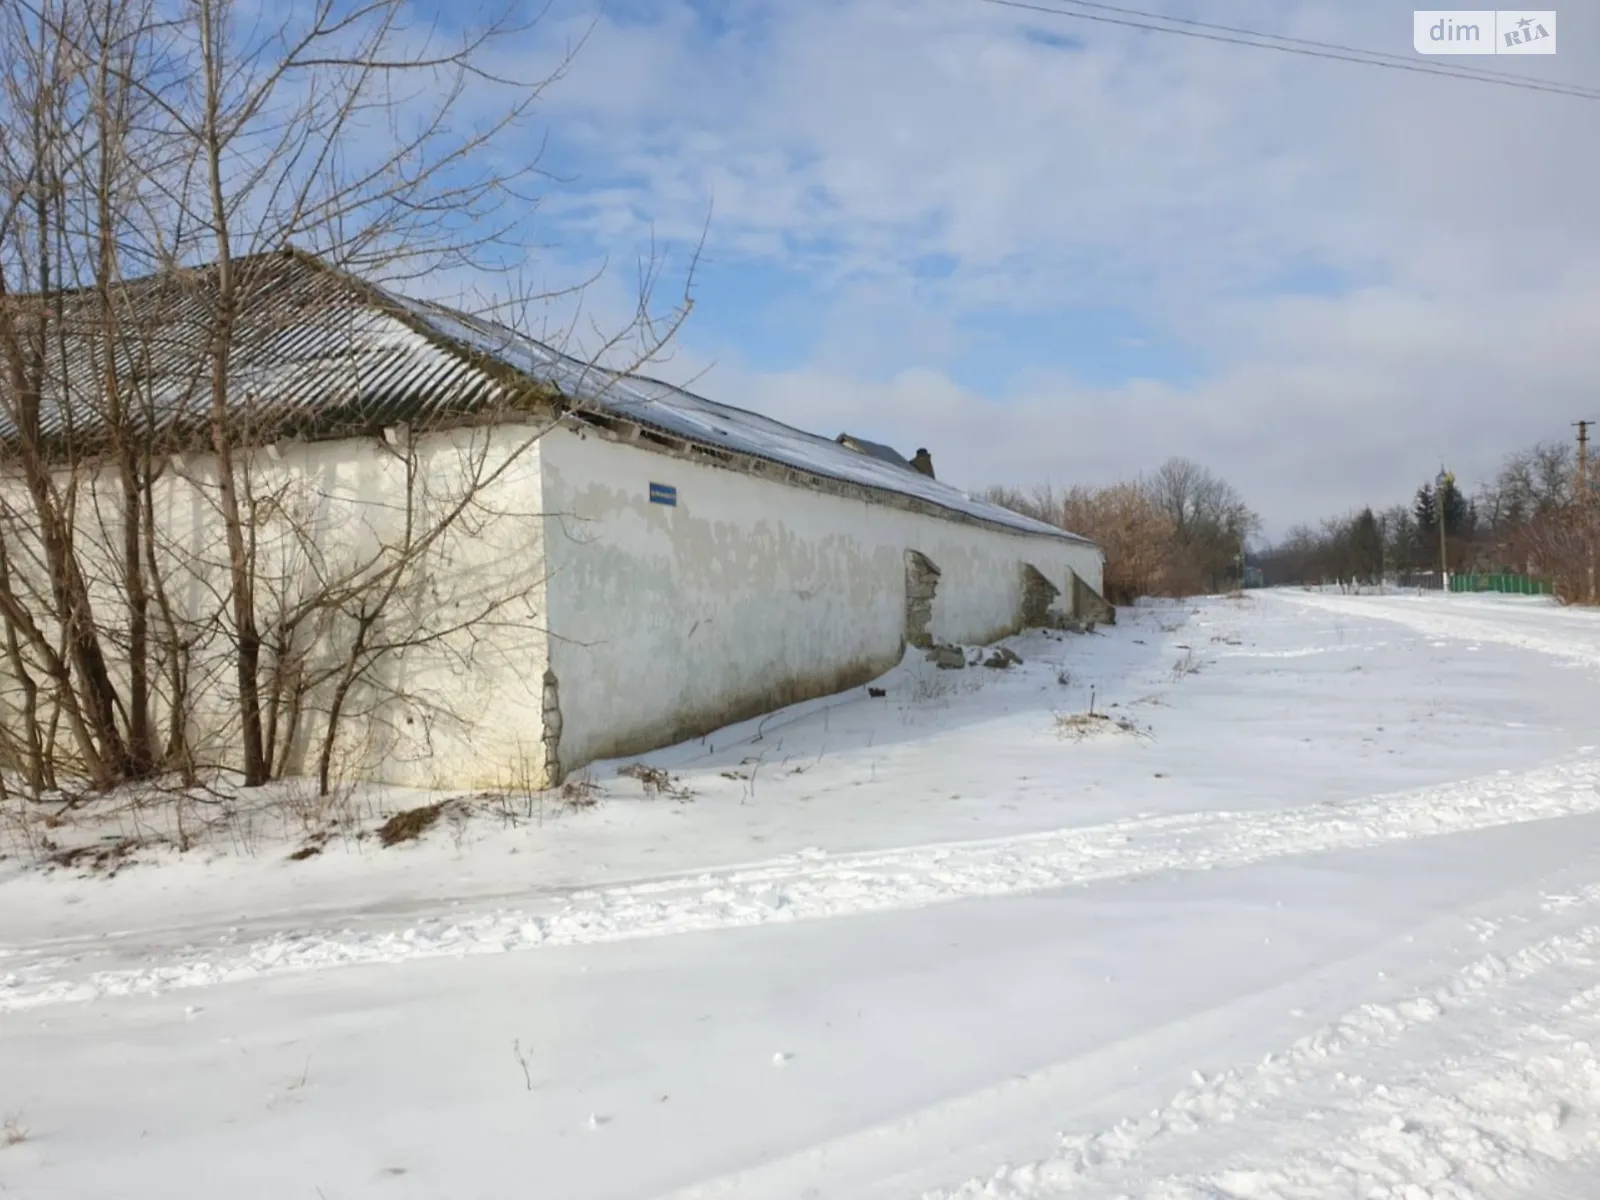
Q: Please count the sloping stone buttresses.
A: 3